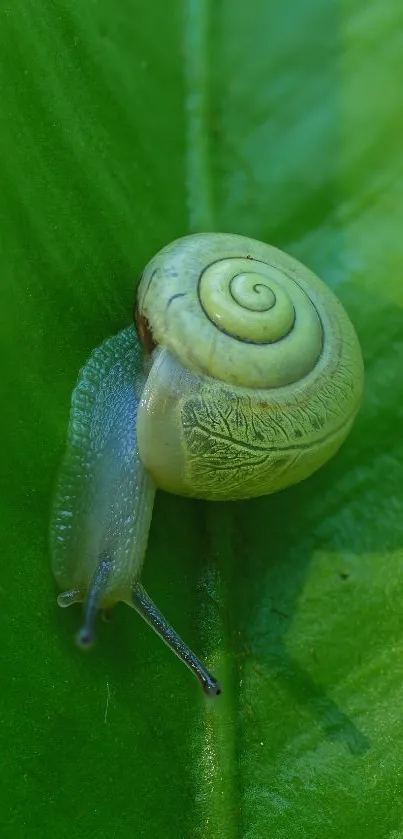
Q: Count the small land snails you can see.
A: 1